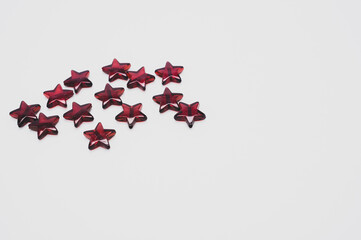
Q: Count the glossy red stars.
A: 13